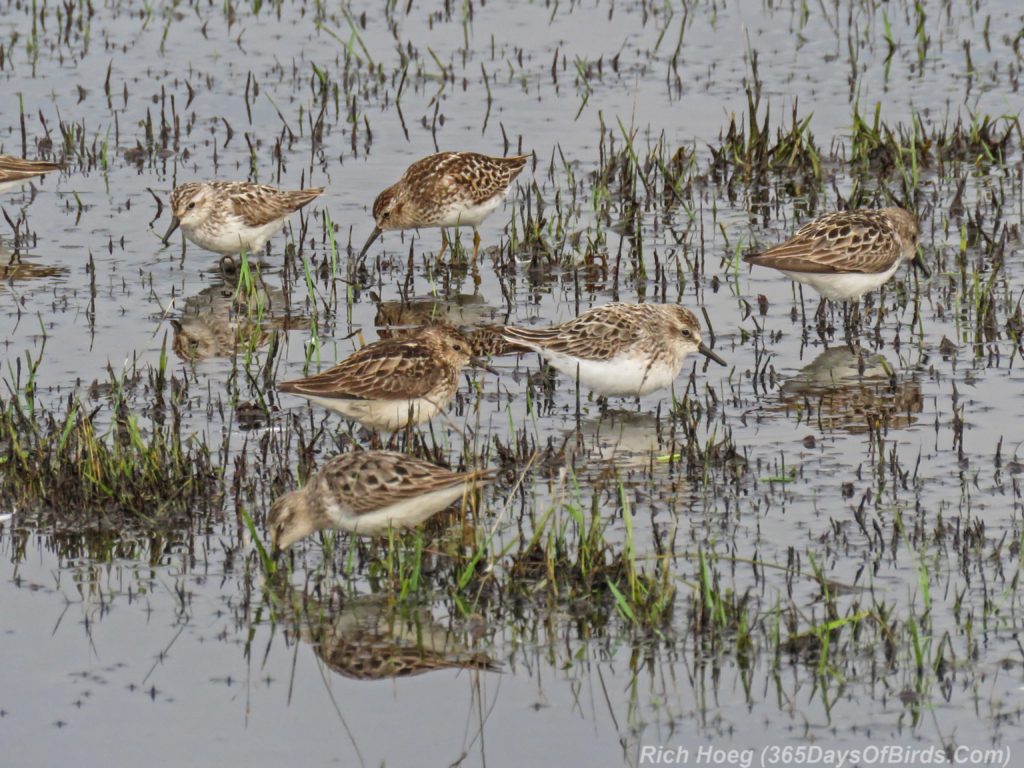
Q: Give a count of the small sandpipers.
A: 7